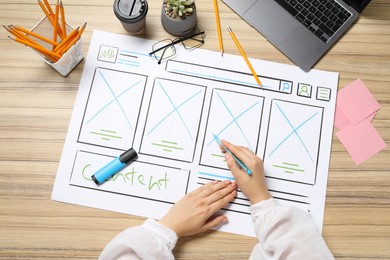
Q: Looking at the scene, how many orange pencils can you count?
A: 13